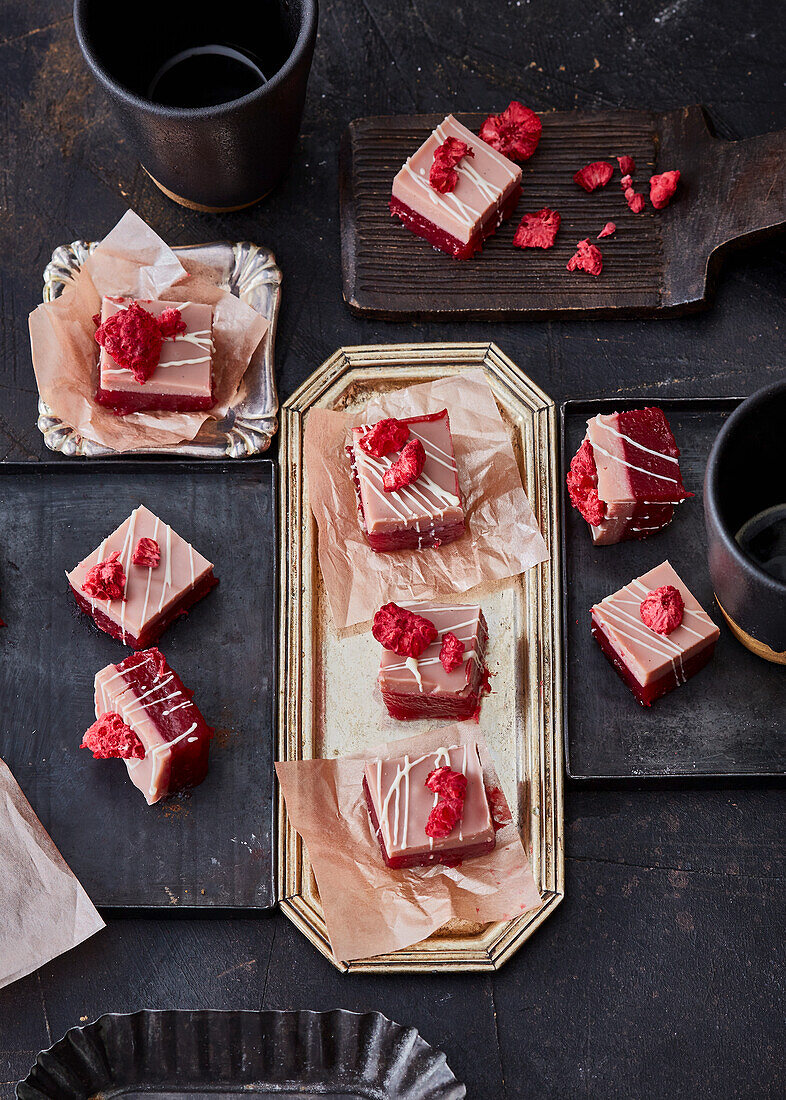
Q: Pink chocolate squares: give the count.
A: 9